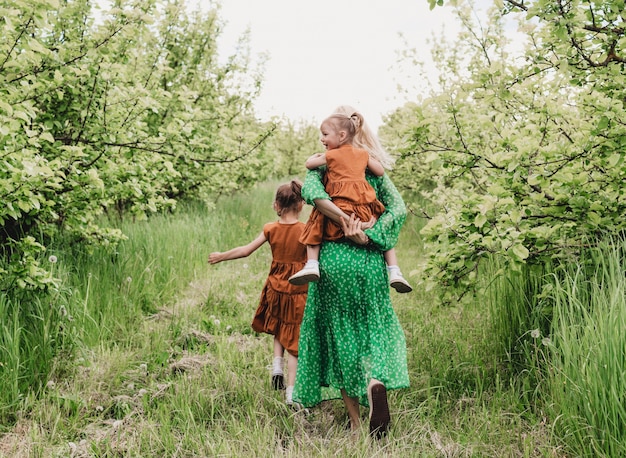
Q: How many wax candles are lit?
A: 0